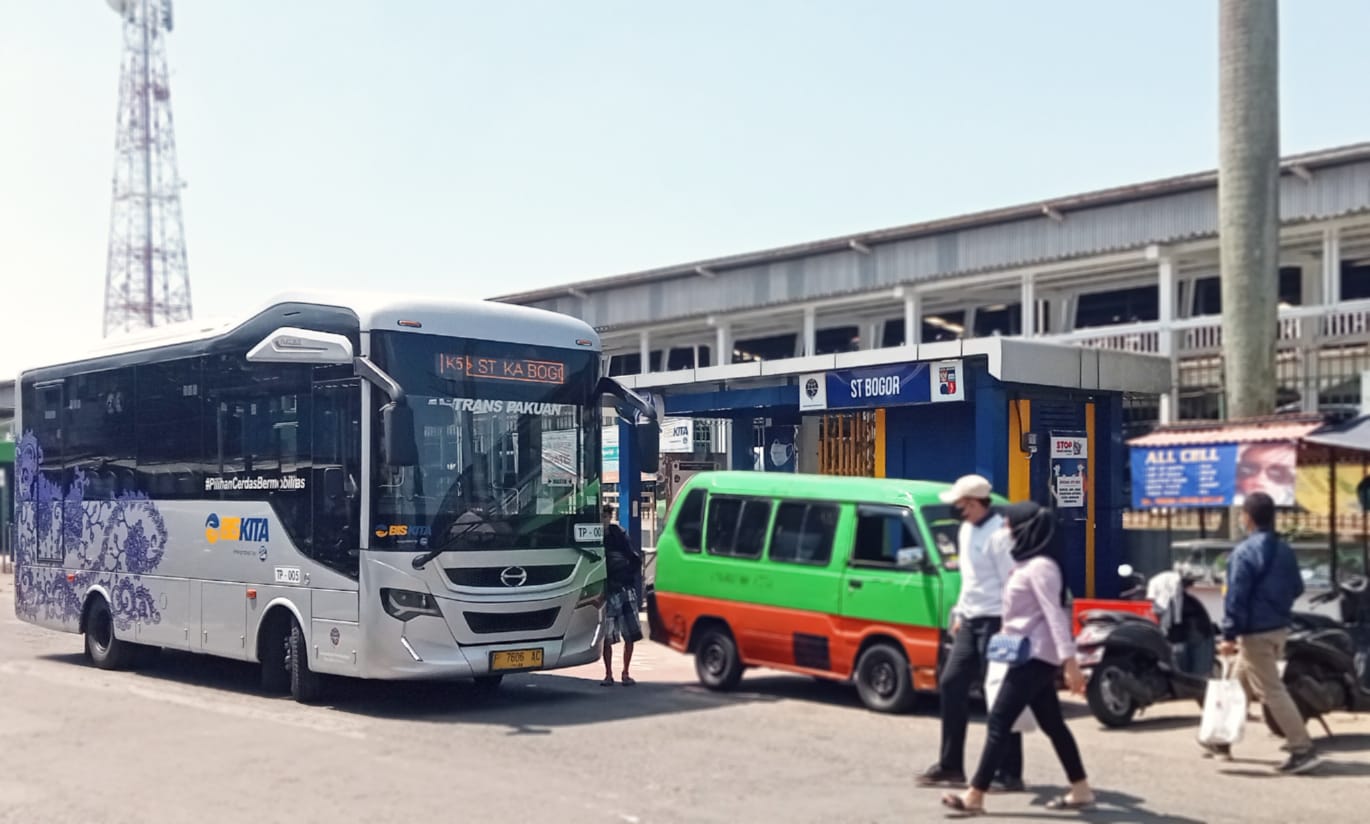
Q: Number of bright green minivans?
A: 1